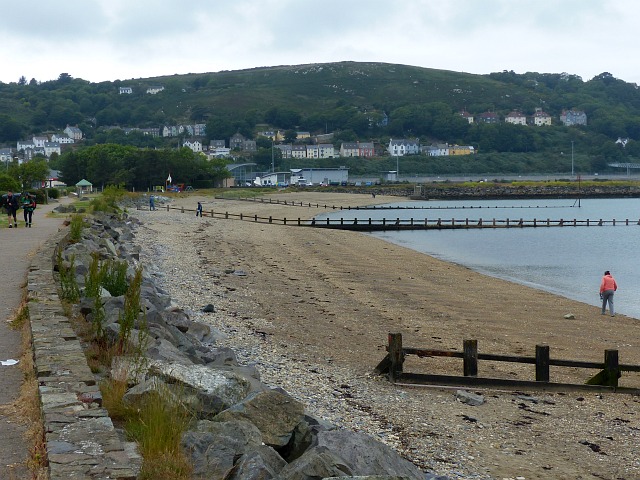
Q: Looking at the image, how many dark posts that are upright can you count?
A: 4